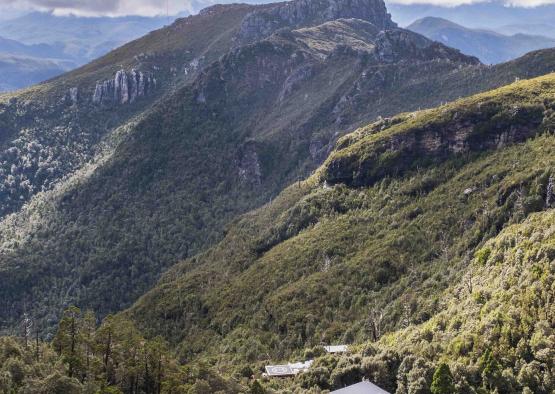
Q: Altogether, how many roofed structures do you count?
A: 3